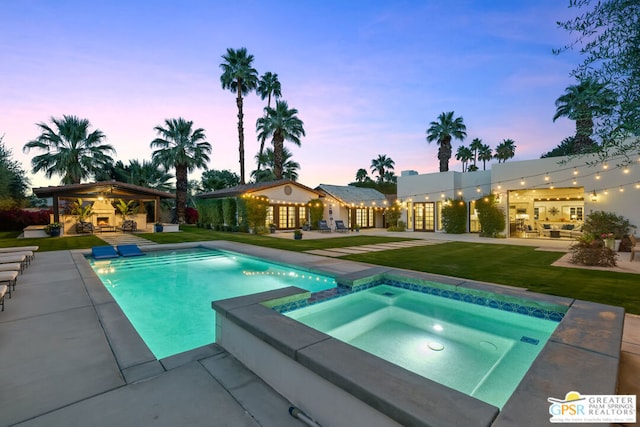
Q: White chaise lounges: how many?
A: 6